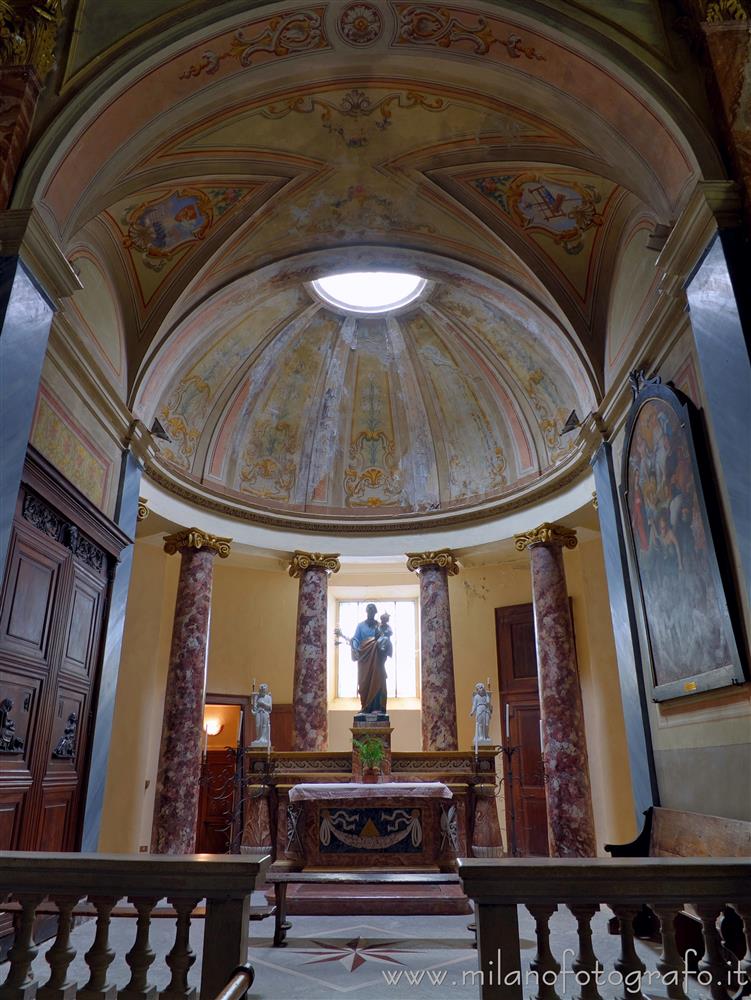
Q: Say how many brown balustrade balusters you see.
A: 11